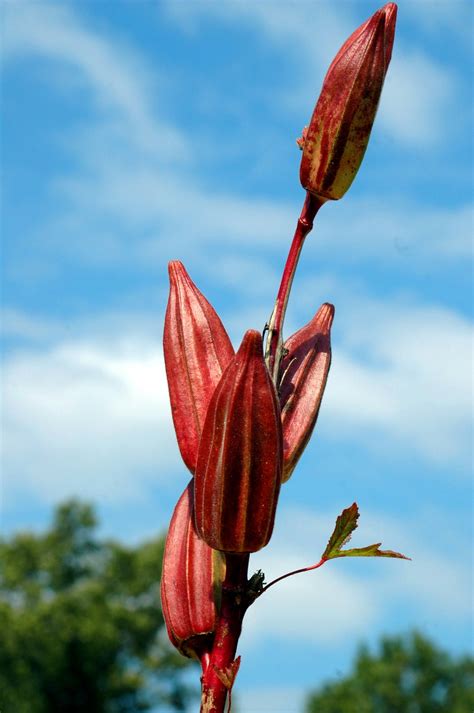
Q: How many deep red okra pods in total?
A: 5